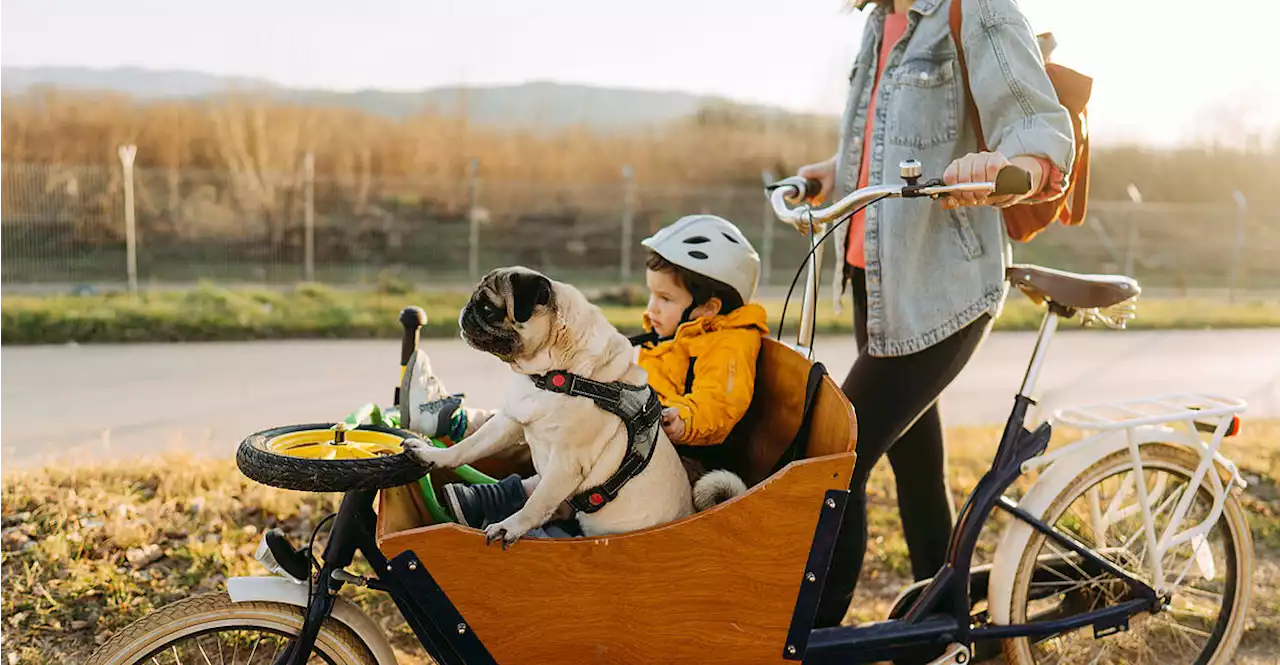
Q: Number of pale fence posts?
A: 7